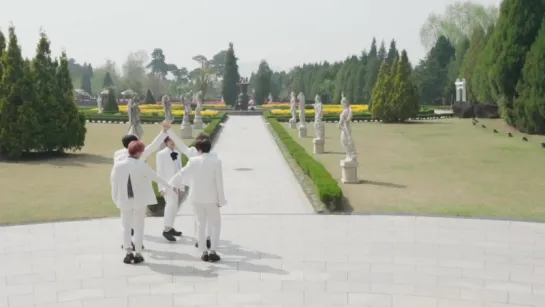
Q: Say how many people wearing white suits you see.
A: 5